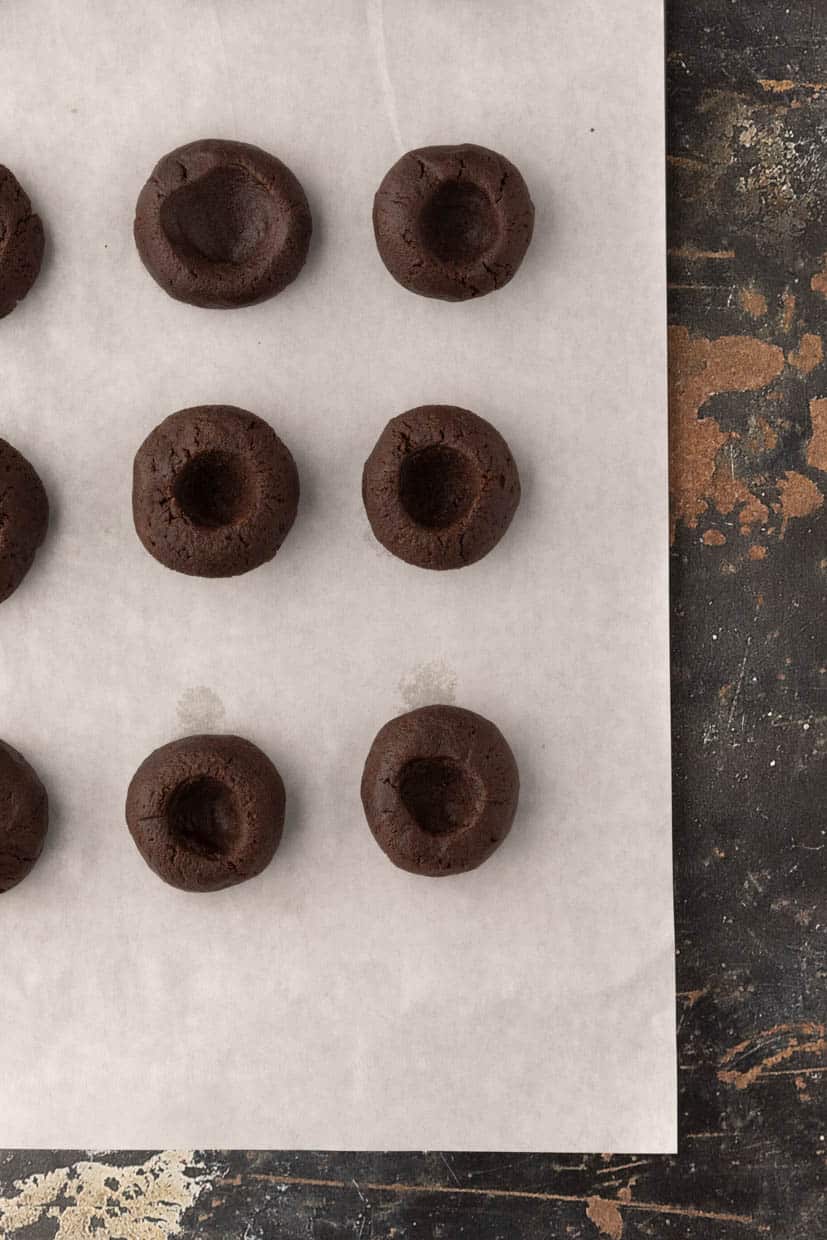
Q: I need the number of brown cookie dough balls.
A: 9